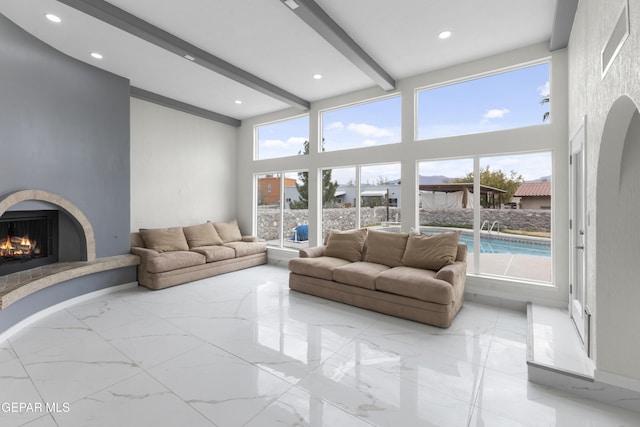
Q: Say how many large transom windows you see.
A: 3